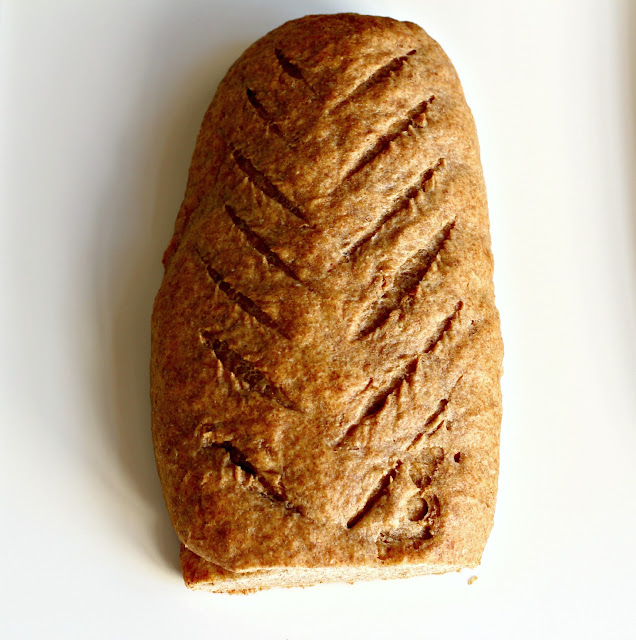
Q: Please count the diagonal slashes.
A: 14